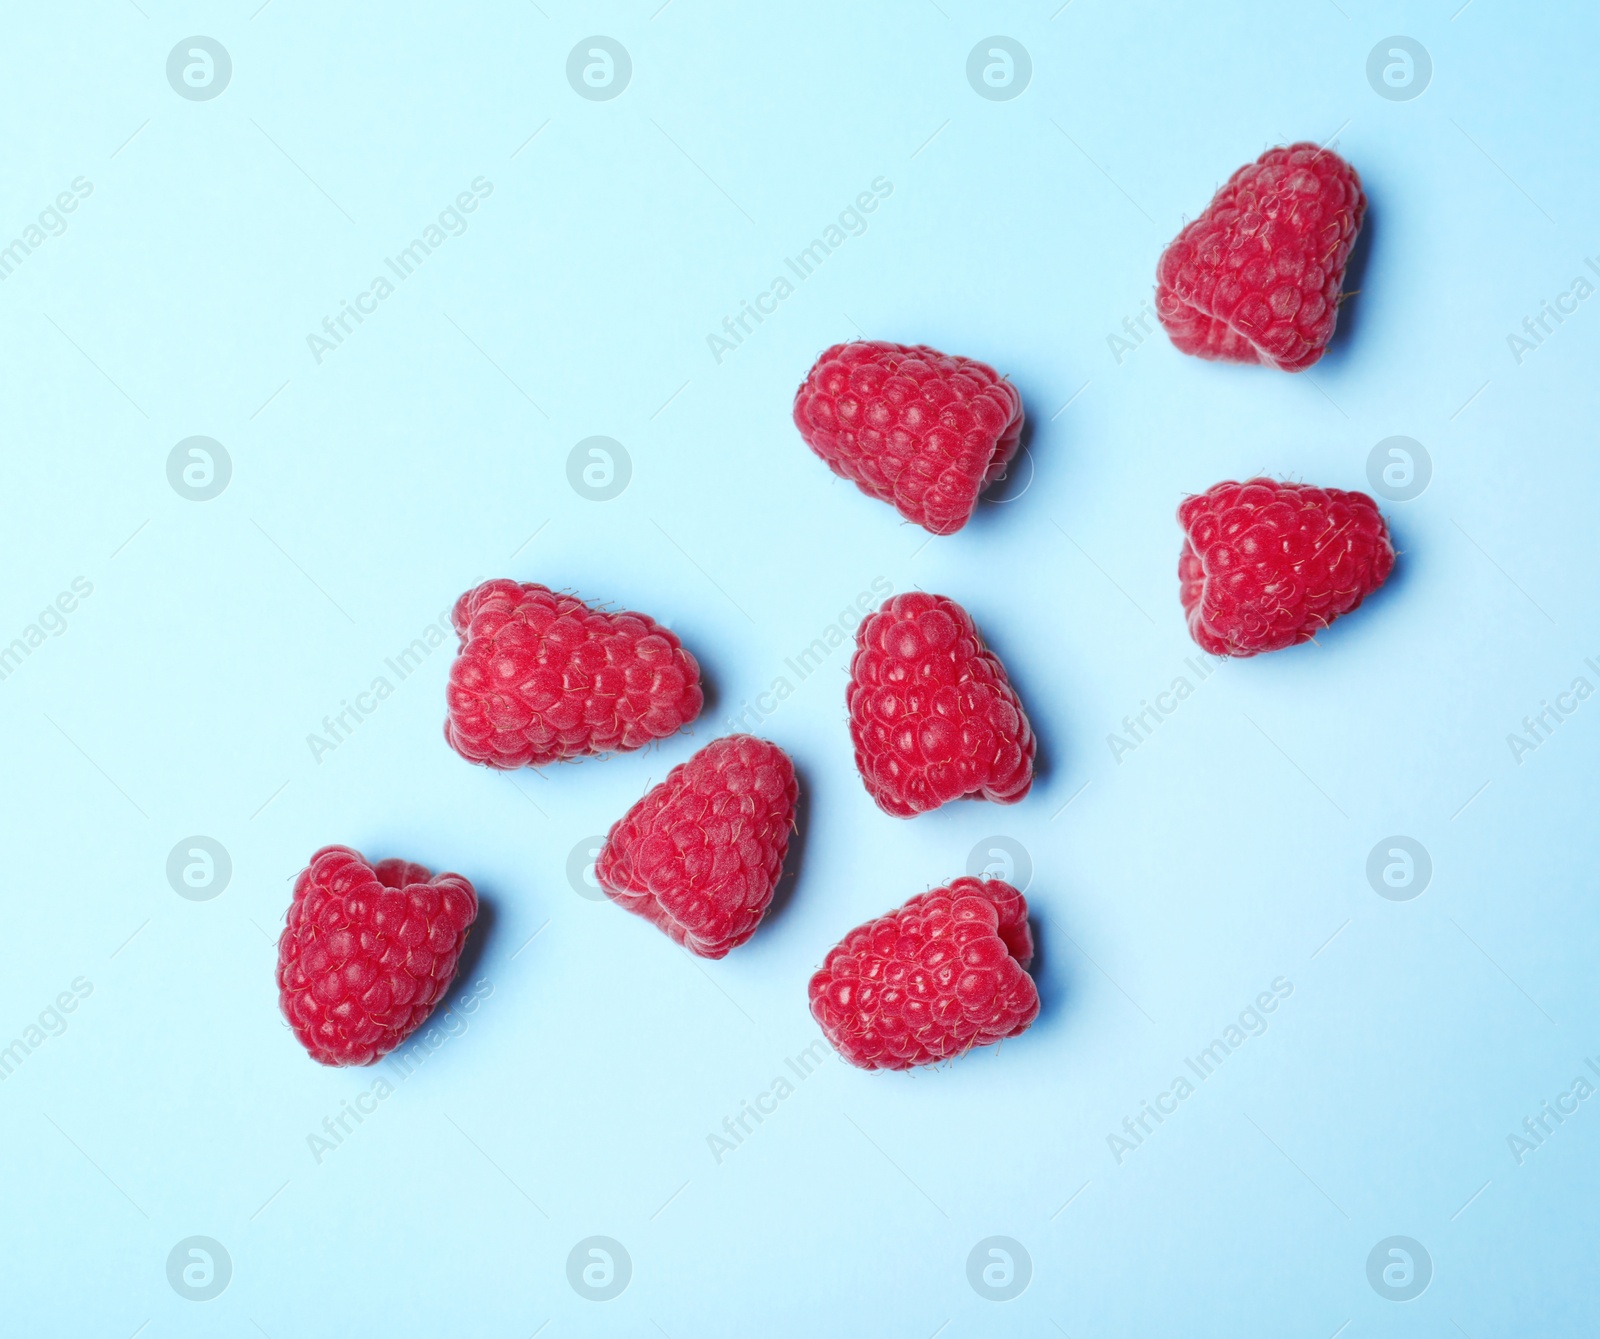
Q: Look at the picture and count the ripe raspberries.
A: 8